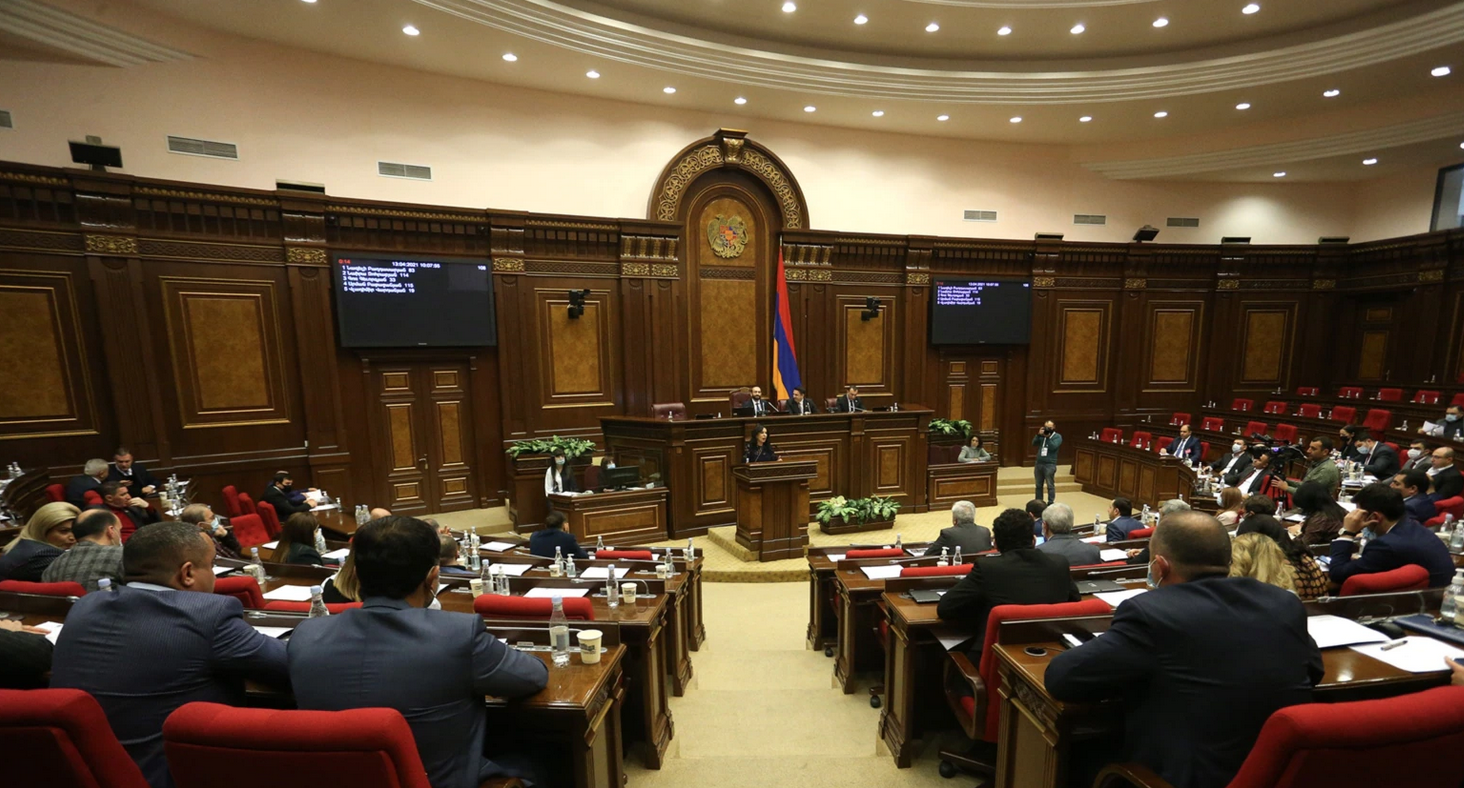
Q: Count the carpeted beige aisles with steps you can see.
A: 1